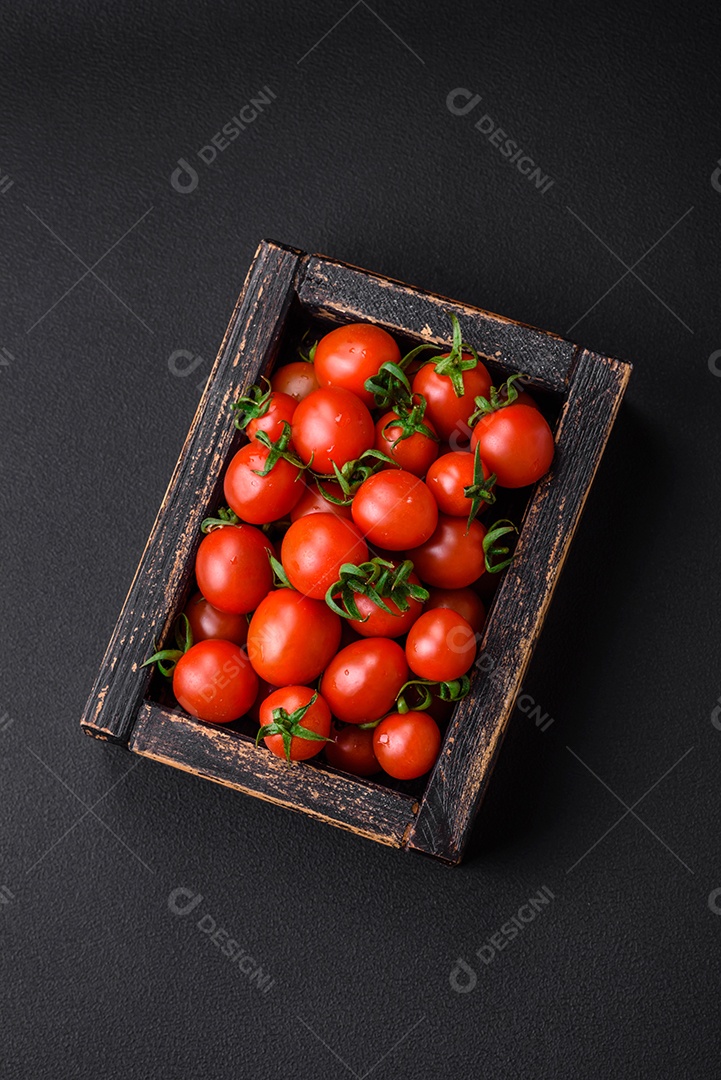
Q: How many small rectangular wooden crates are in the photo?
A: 1